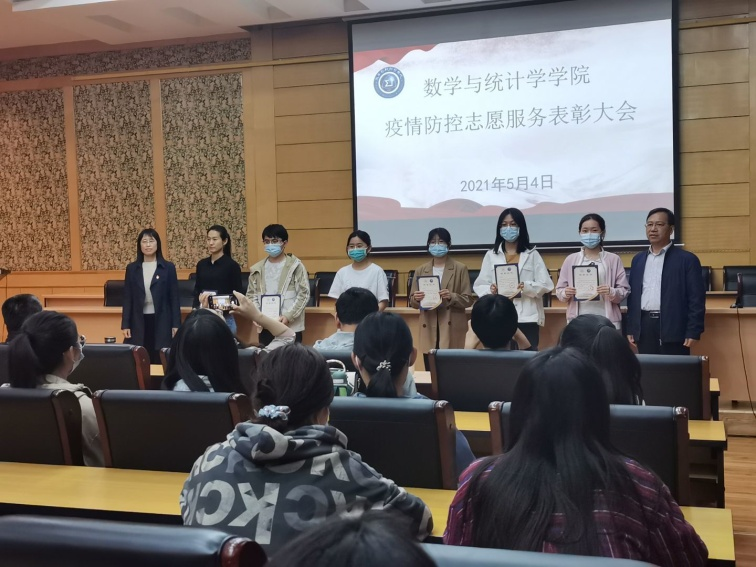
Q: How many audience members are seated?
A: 11